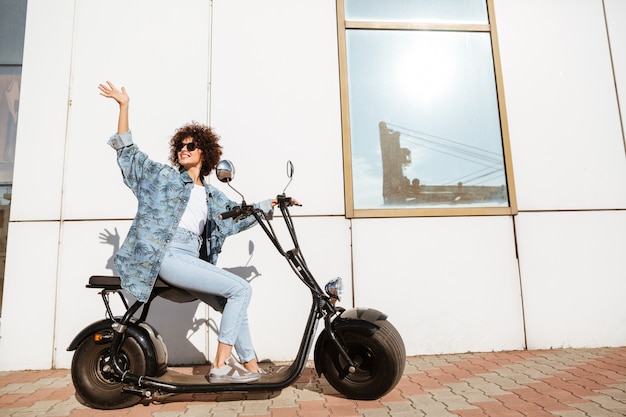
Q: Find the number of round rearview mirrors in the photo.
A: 2